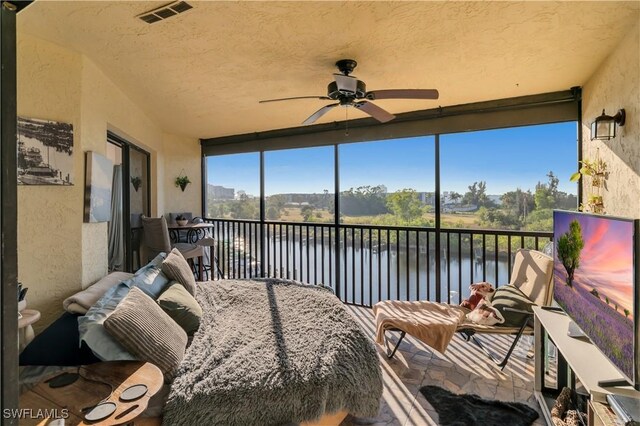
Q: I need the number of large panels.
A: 4